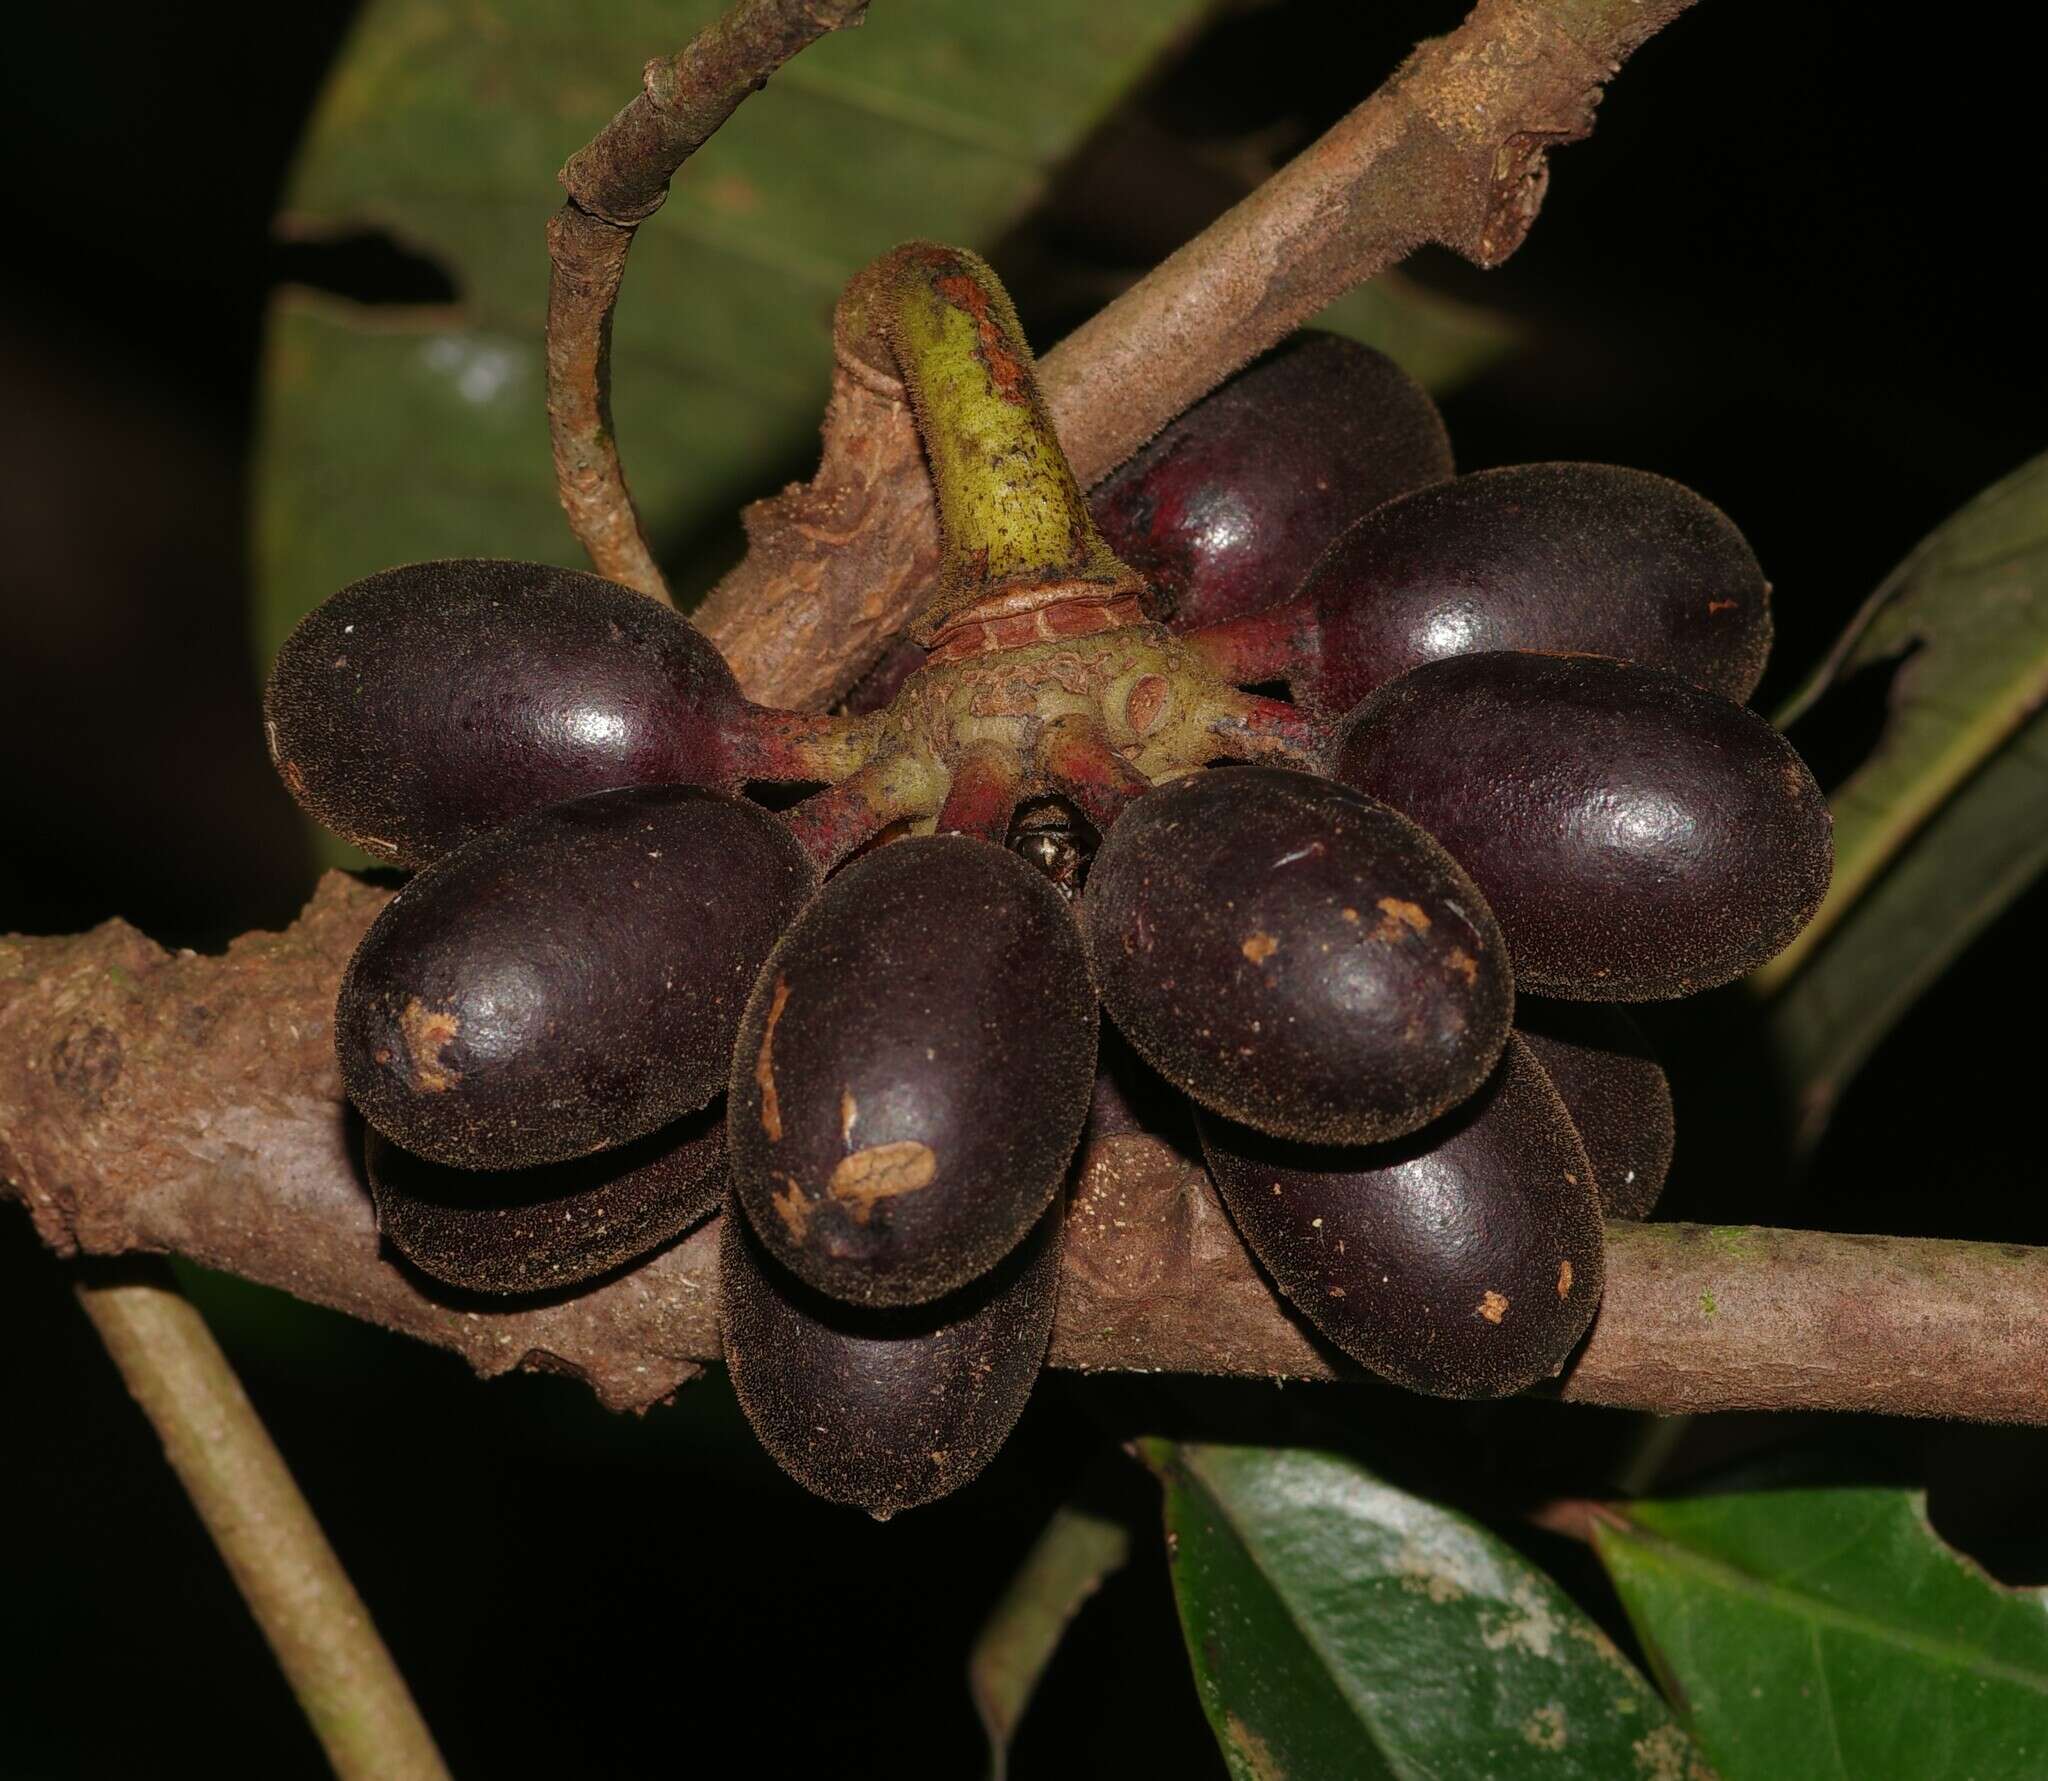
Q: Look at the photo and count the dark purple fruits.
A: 11